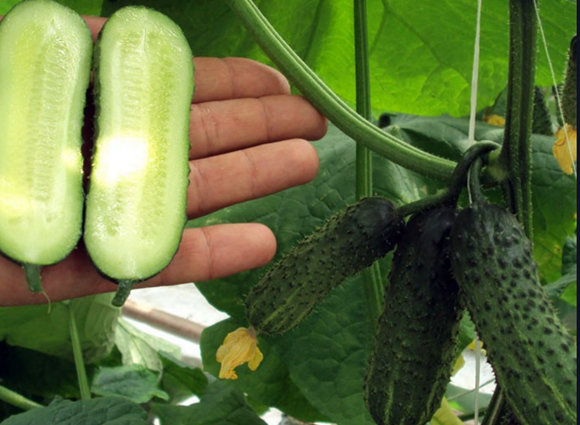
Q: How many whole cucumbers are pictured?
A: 3